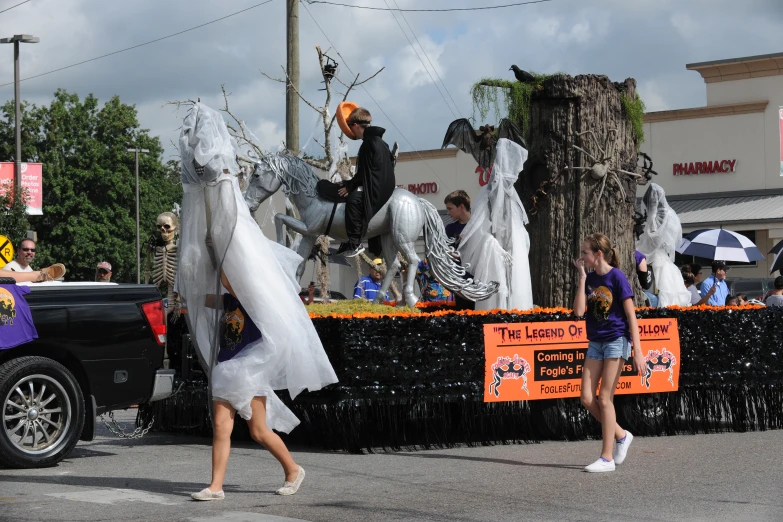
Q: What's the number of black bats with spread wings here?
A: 1